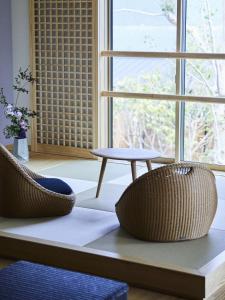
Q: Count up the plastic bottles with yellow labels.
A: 0